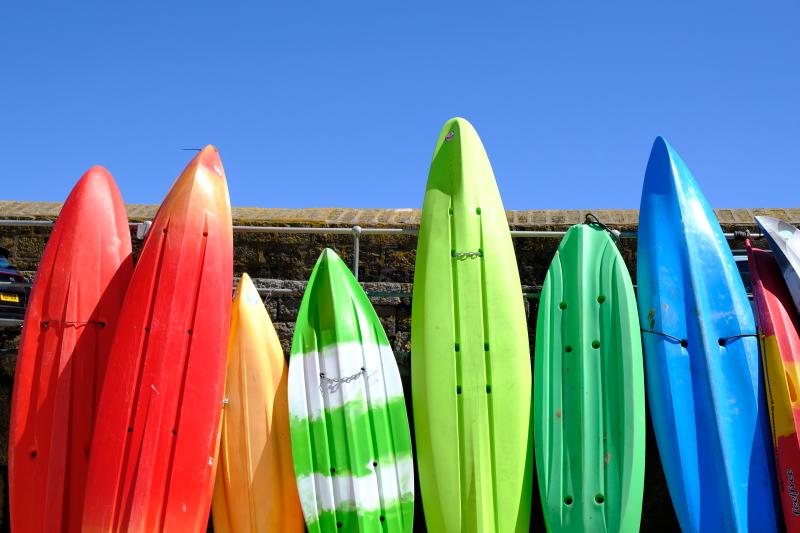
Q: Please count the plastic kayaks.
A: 9